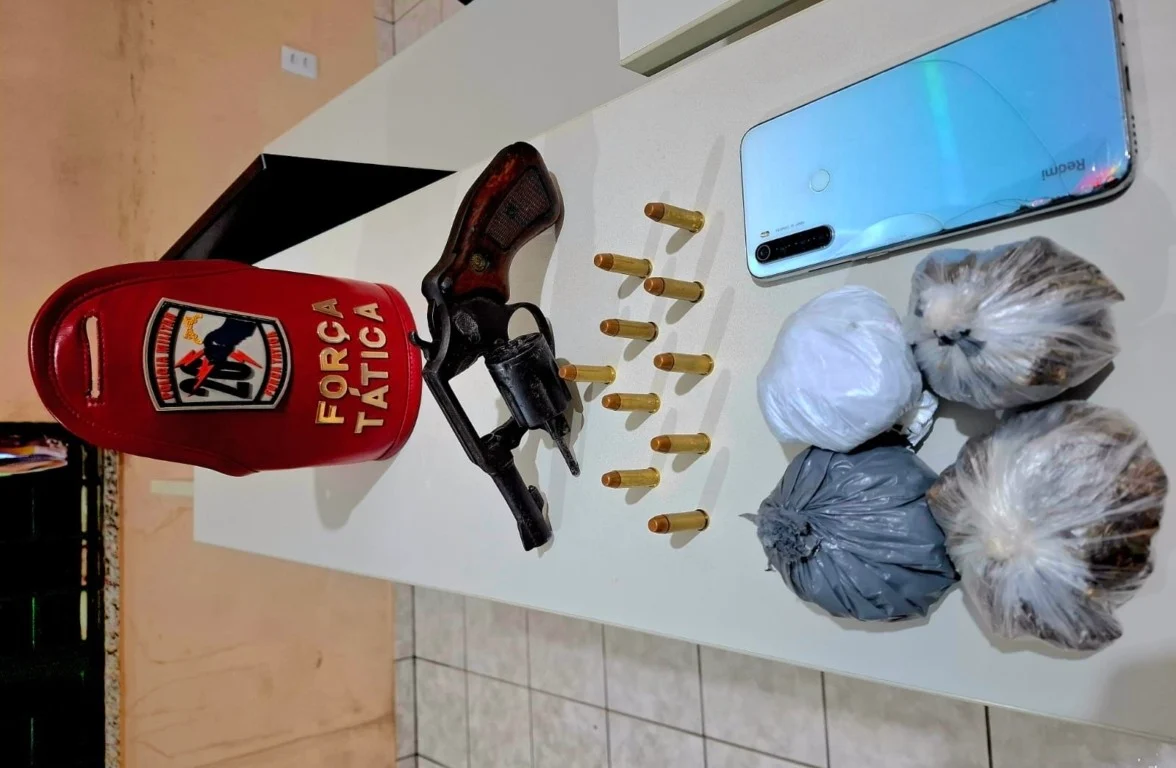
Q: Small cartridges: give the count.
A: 10